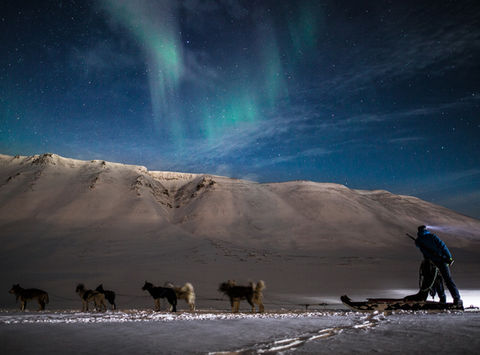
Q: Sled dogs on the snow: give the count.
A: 7